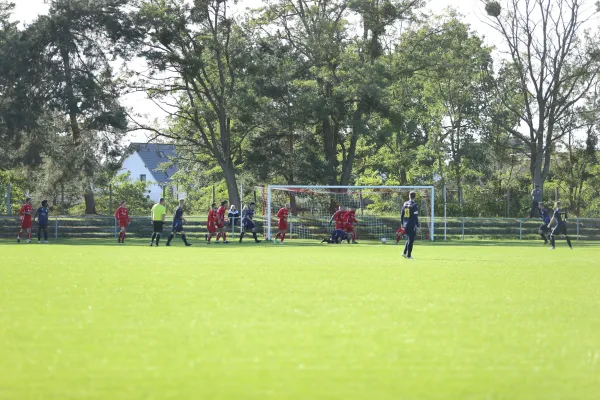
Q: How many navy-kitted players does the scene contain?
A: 7